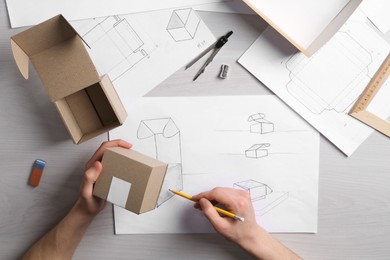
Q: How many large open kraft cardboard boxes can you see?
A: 1